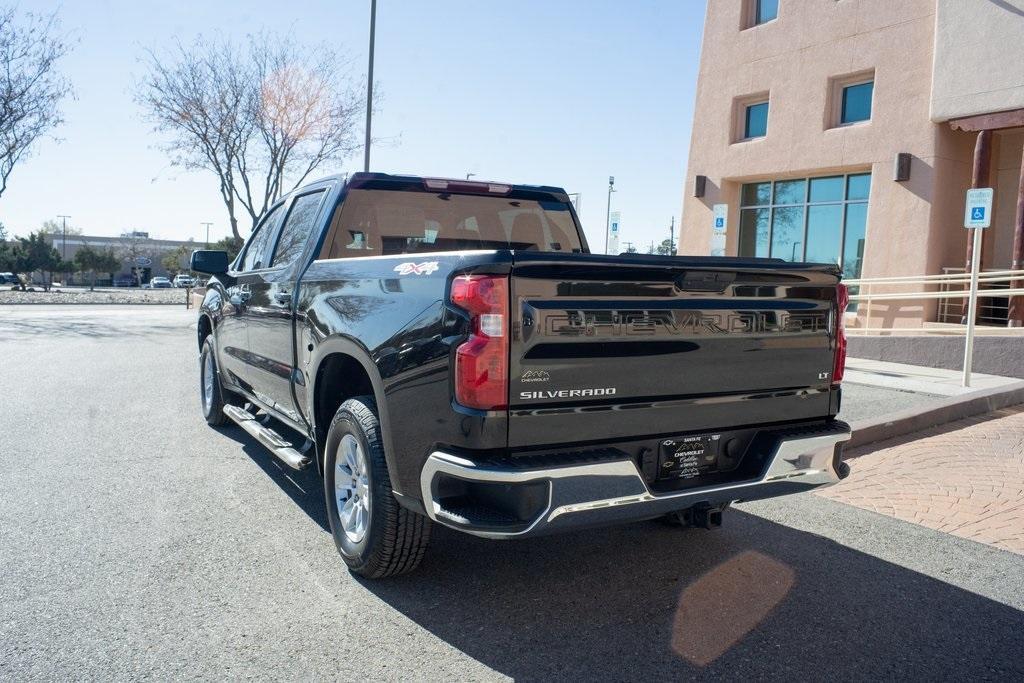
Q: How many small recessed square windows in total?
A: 3